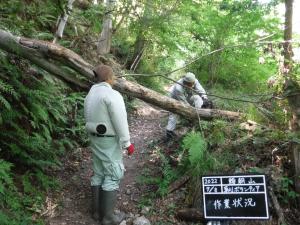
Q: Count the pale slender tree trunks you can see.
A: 2